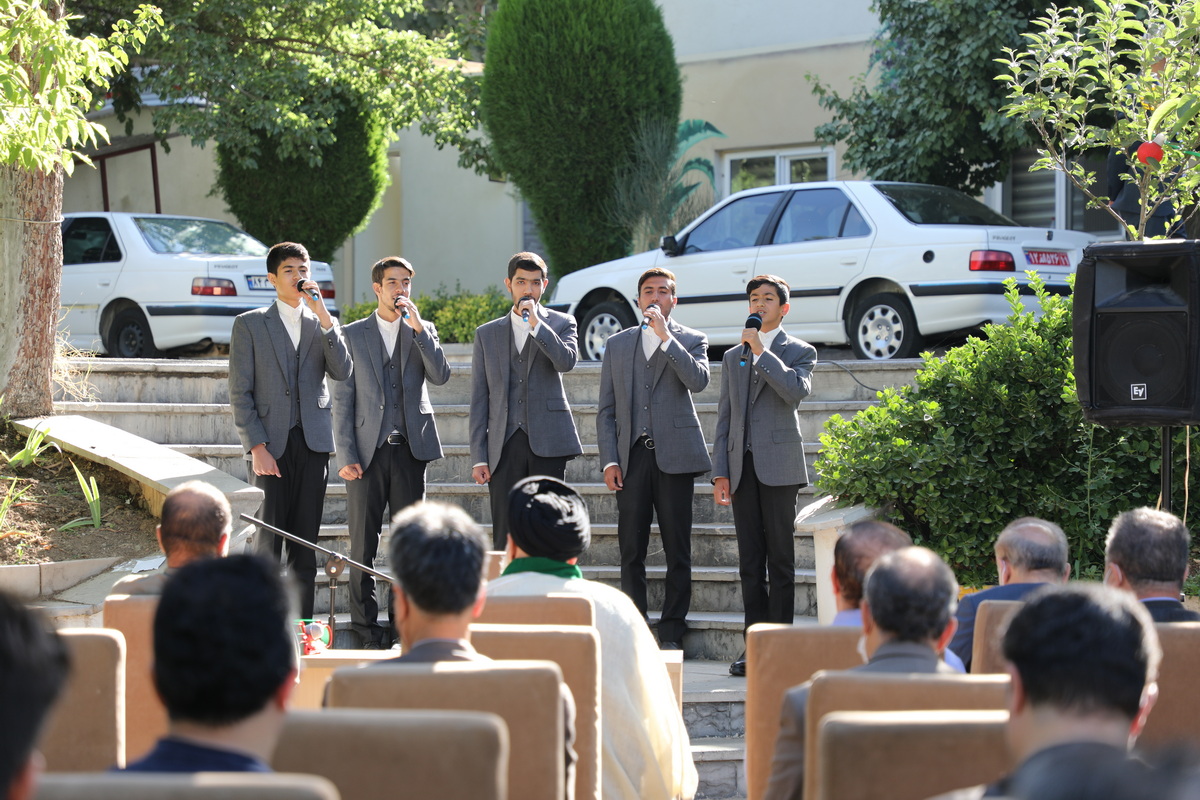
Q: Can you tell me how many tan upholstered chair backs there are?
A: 12